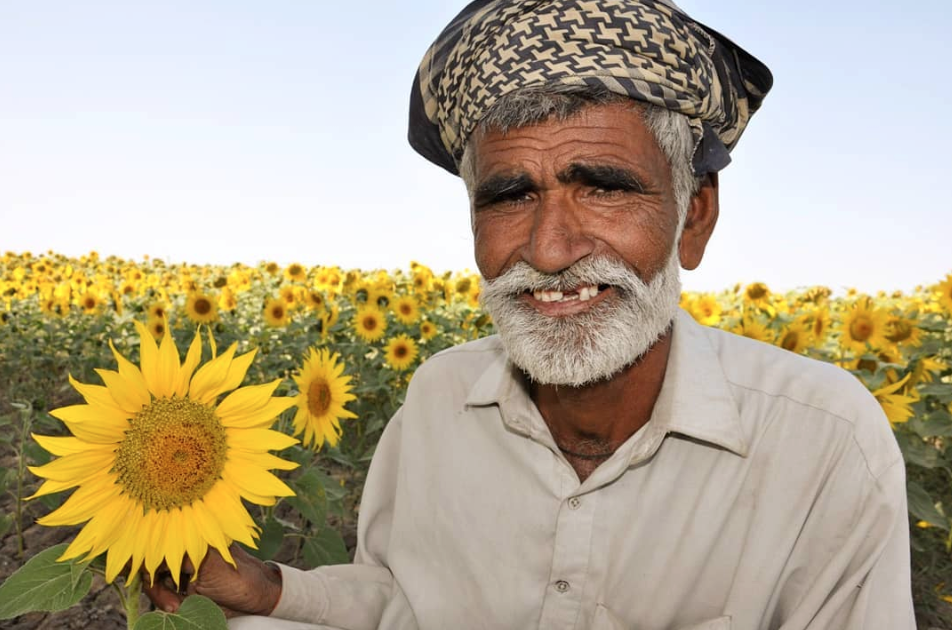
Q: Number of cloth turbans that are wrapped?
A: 1